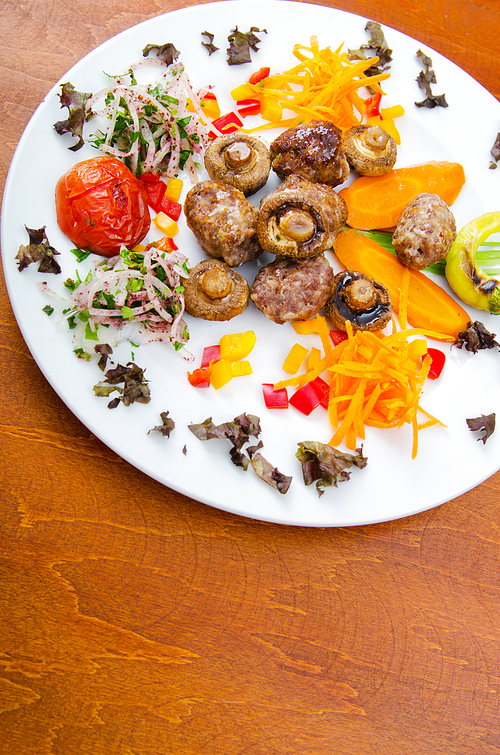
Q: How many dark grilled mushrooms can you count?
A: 5